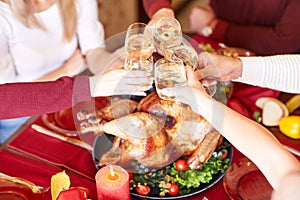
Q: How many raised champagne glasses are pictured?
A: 5